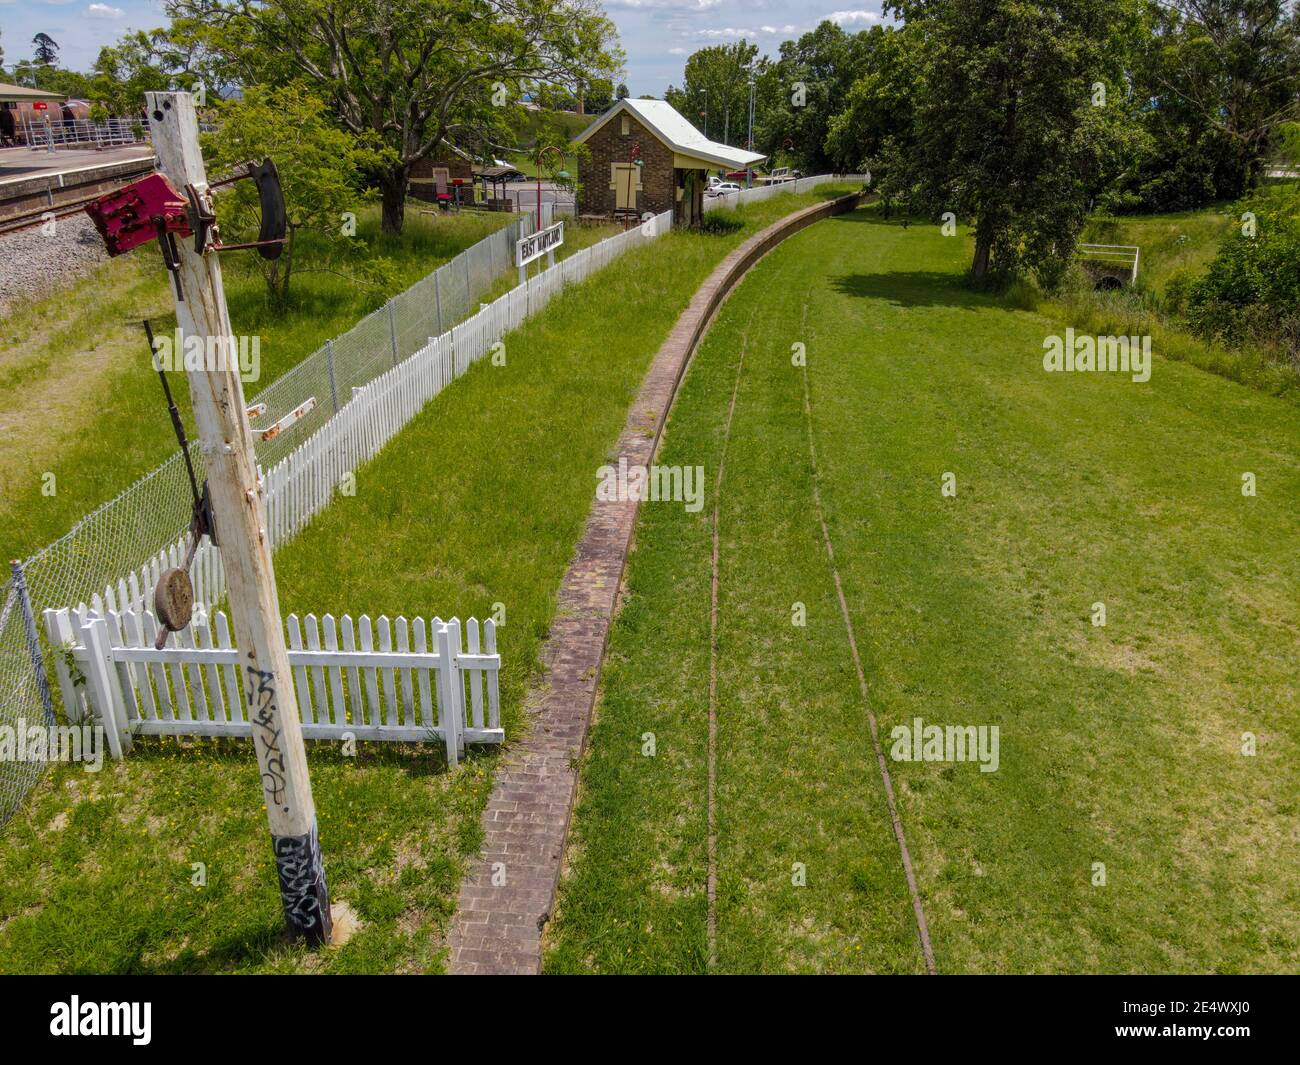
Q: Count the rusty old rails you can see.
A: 2